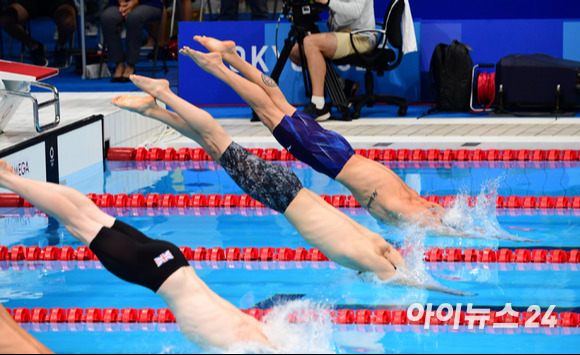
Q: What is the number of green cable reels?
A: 0